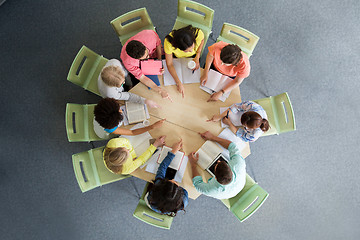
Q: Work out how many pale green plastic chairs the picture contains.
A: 9